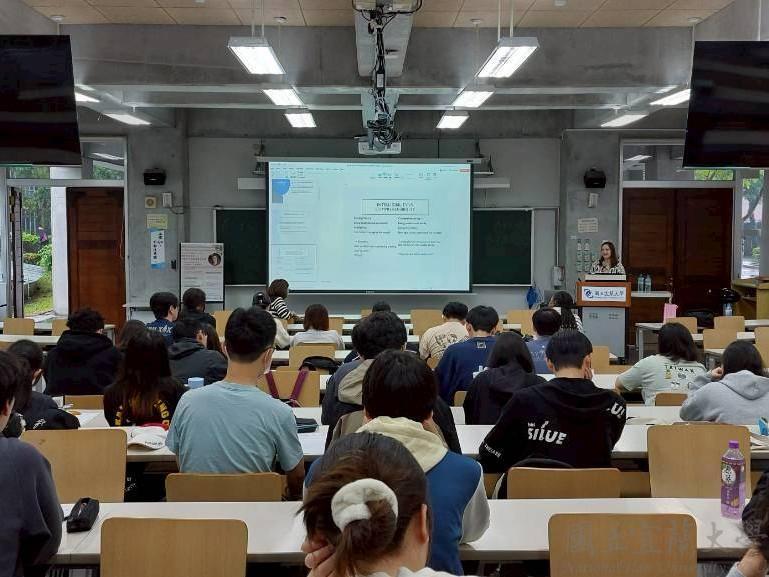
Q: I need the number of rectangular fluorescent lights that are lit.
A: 10